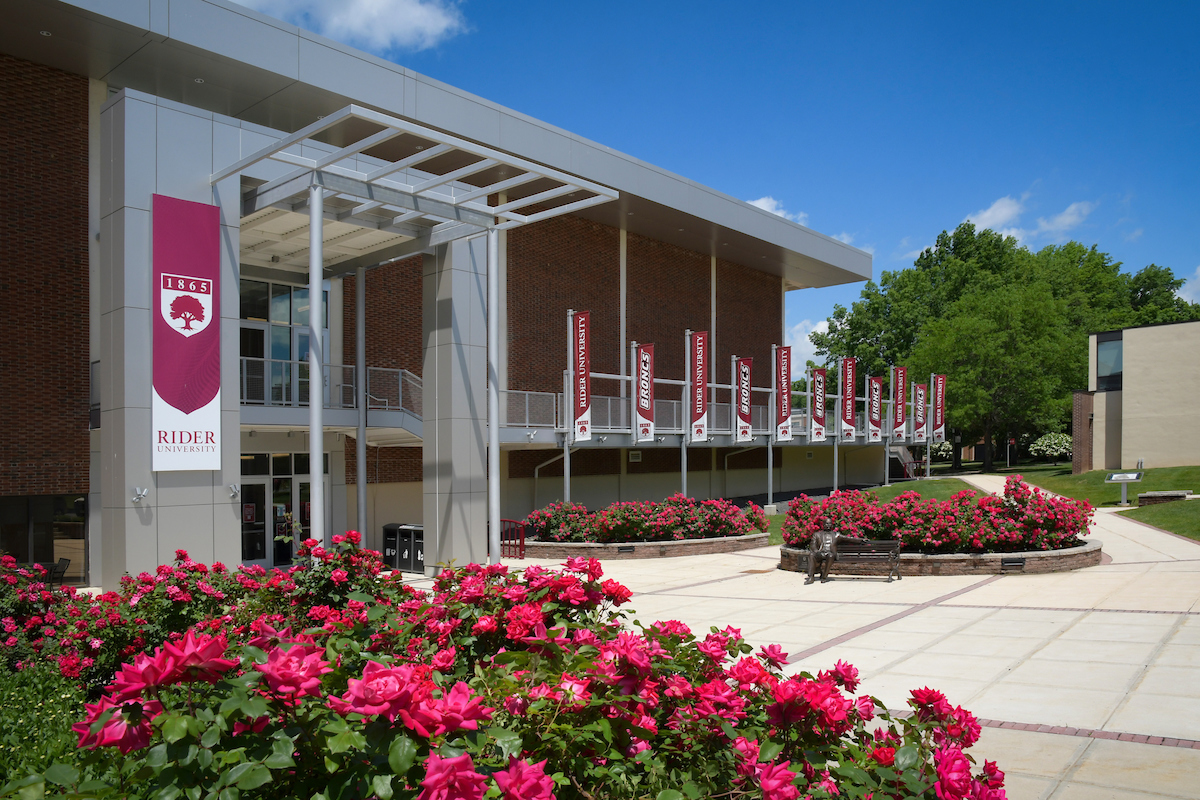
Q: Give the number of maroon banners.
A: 12